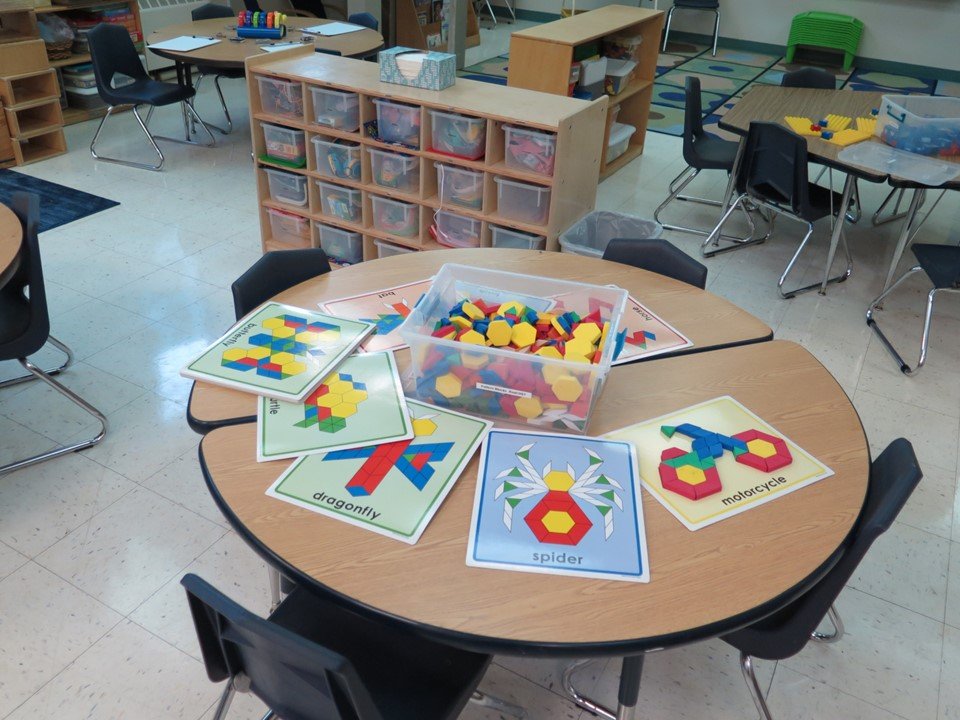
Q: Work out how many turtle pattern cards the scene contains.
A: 1